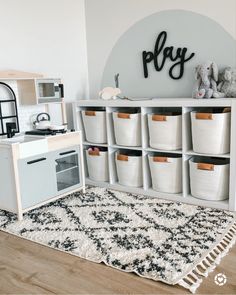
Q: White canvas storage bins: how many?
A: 8